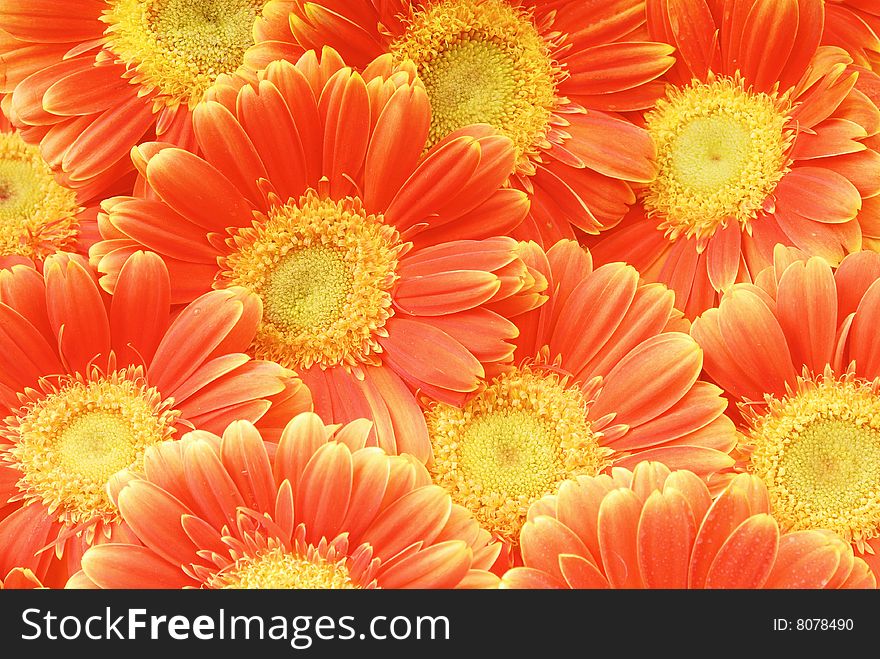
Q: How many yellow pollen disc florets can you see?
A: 9